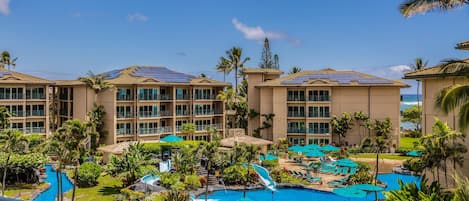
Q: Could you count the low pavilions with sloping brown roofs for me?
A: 2